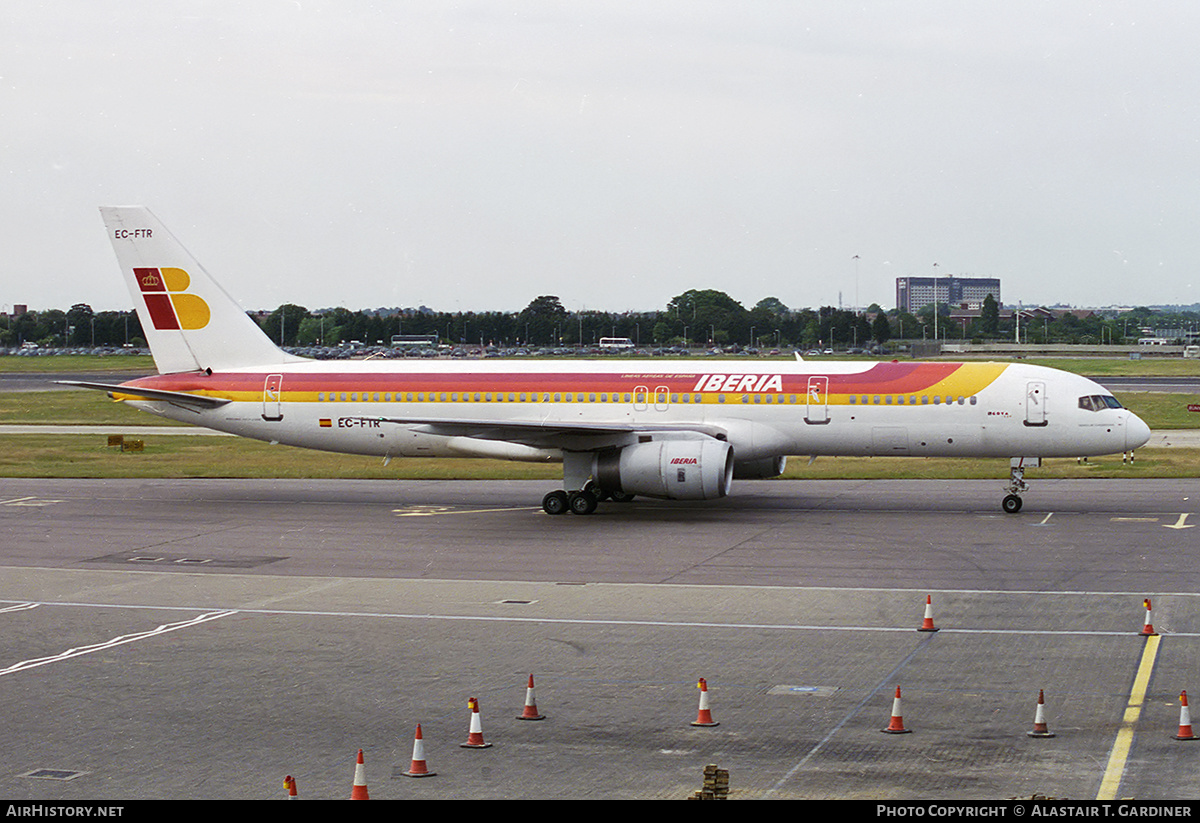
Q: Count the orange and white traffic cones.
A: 11